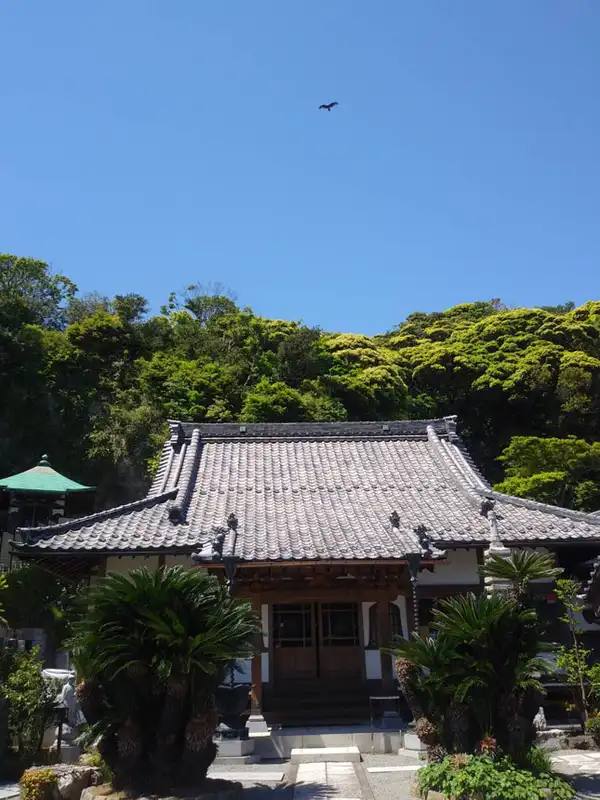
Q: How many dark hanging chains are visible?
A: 2